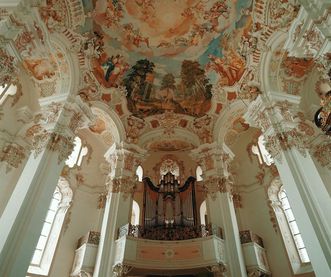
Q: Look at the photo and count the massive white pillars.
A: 4